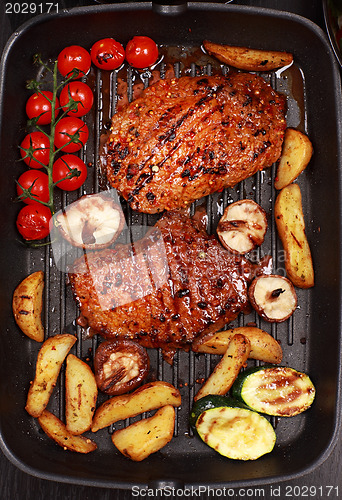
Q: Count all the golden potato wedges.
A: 11